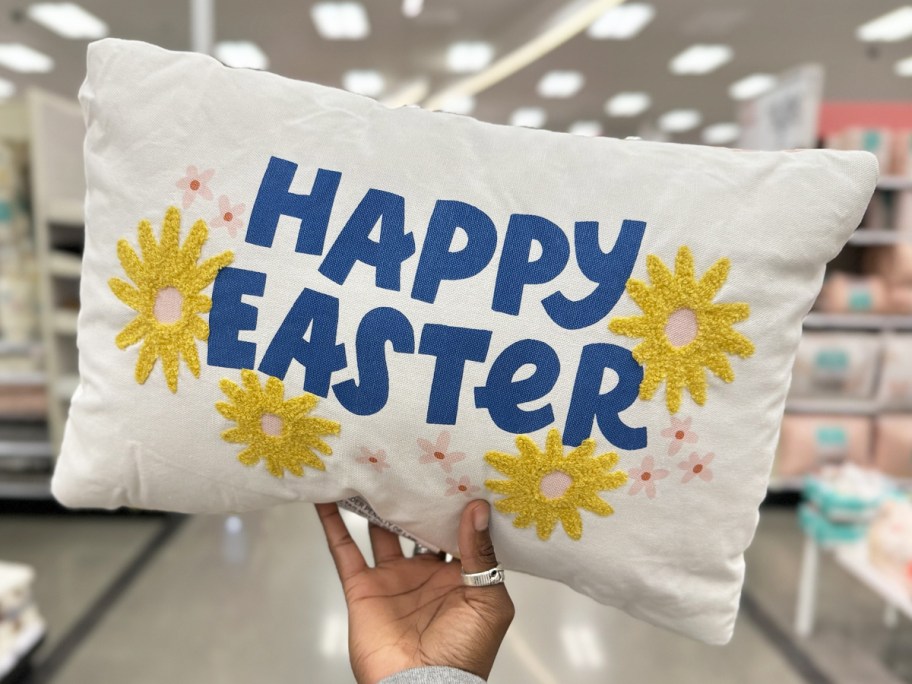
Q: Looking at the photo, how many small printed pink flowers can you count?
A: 8